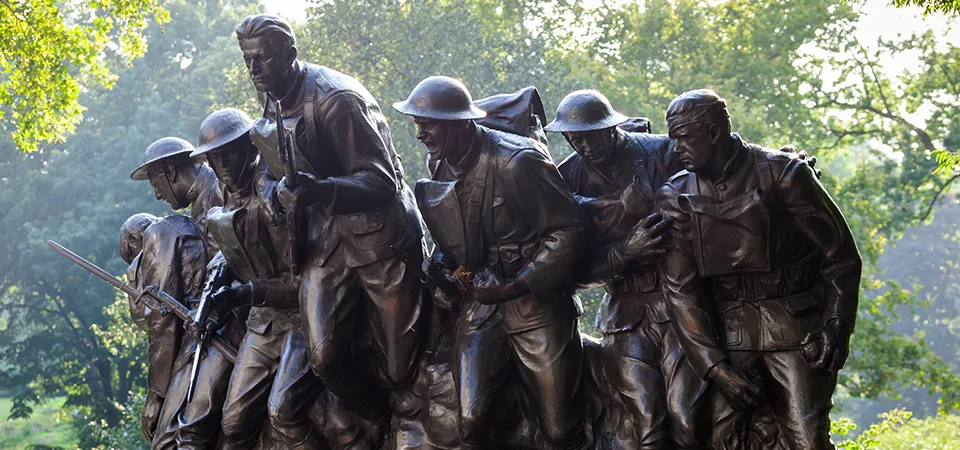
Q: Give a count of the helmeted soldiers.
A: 4